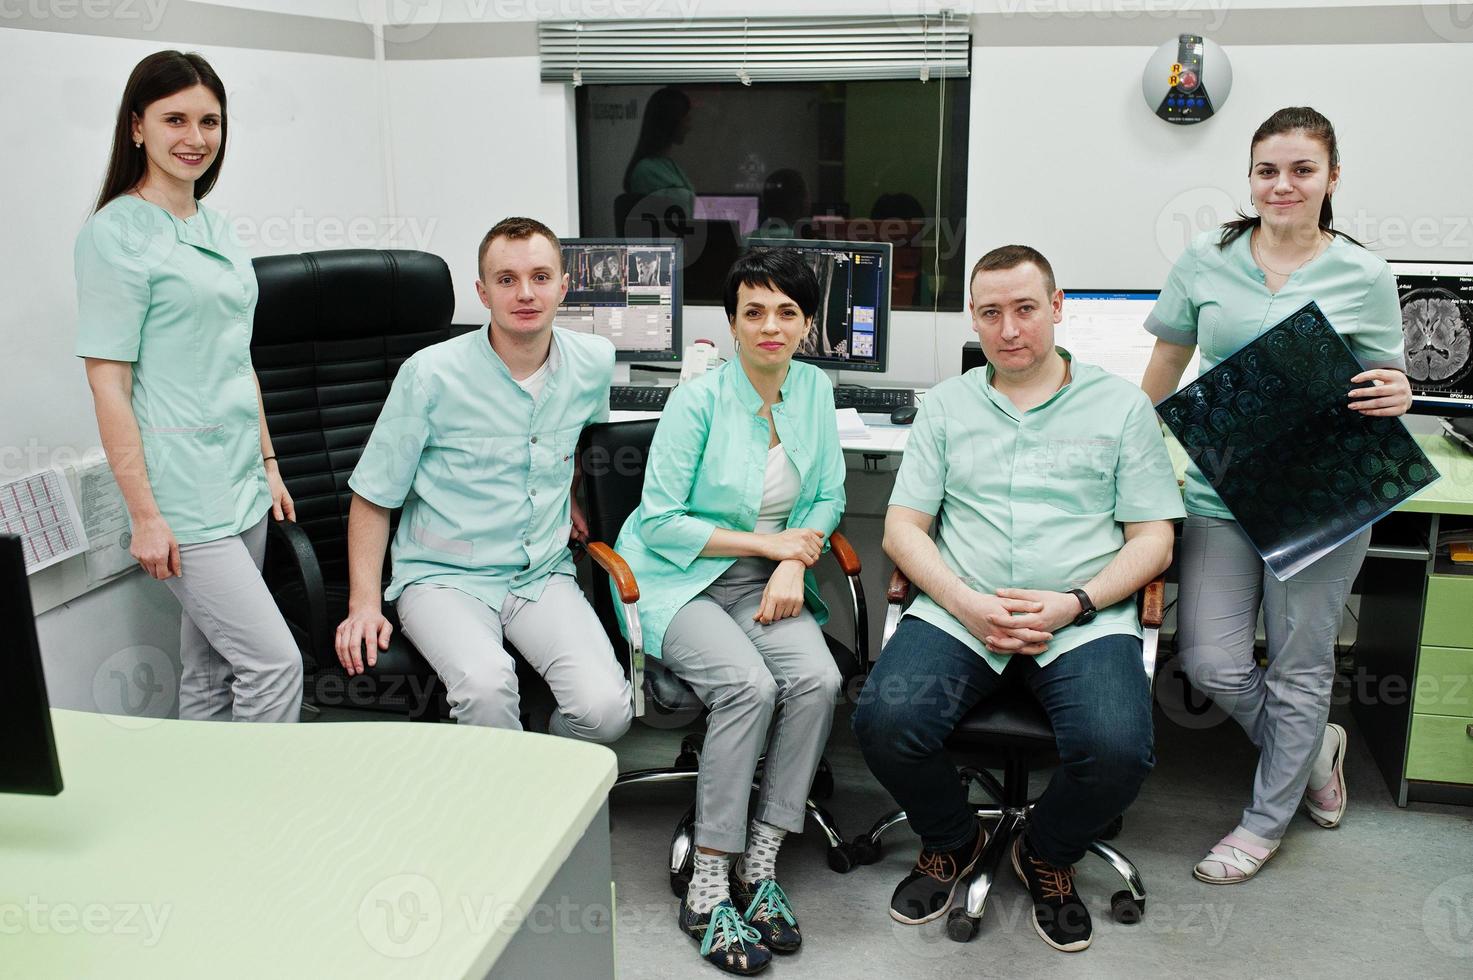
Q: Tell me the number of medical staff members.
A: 5